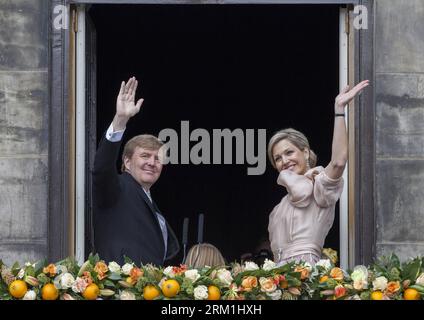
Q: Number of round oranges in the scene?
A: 8